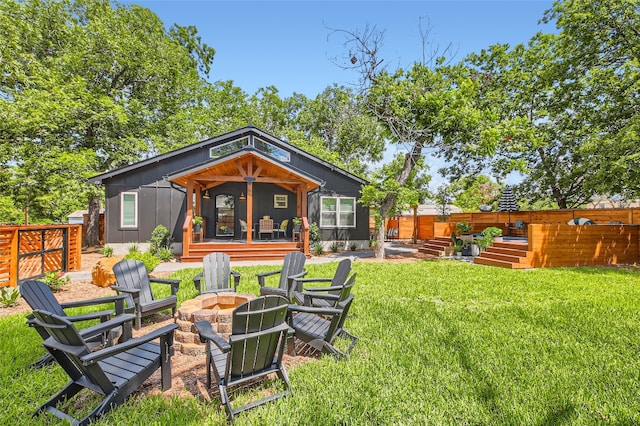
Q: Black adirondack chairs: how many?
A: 8